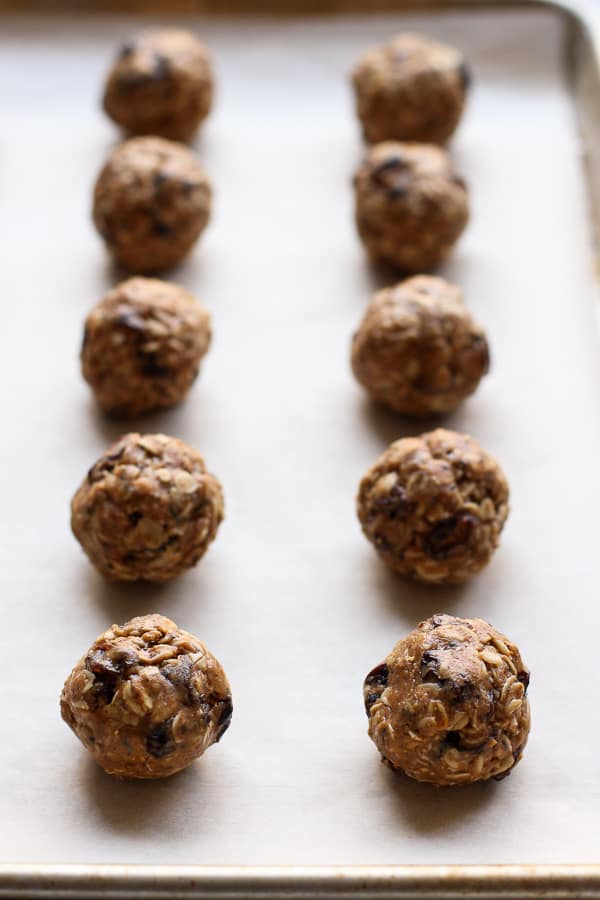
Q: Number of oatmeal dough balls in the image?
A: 10